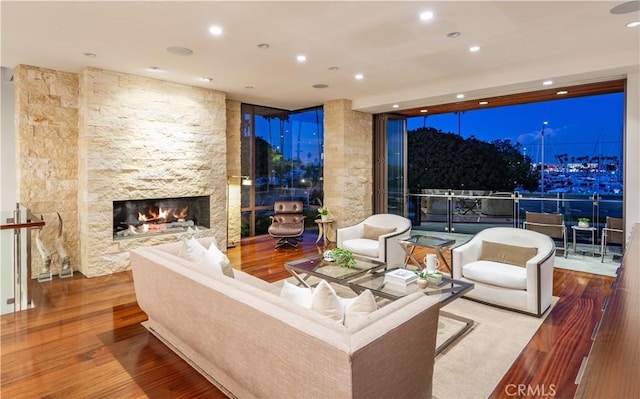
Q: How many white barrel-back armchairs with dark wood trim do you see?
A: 2